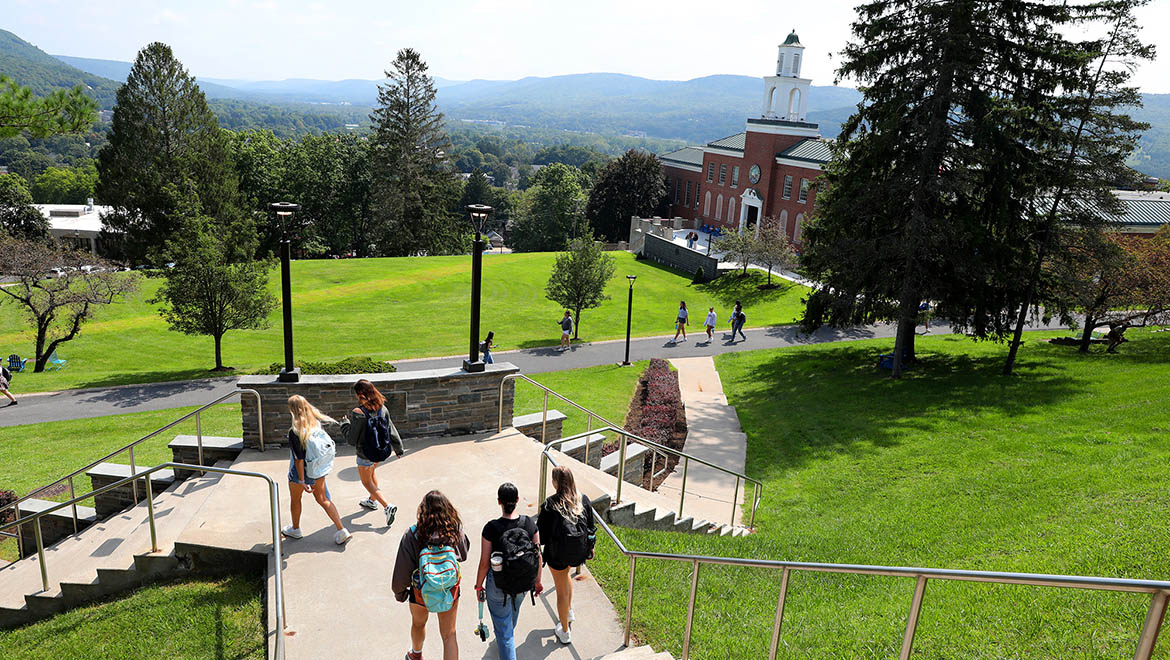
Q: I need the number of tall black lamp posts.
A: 3